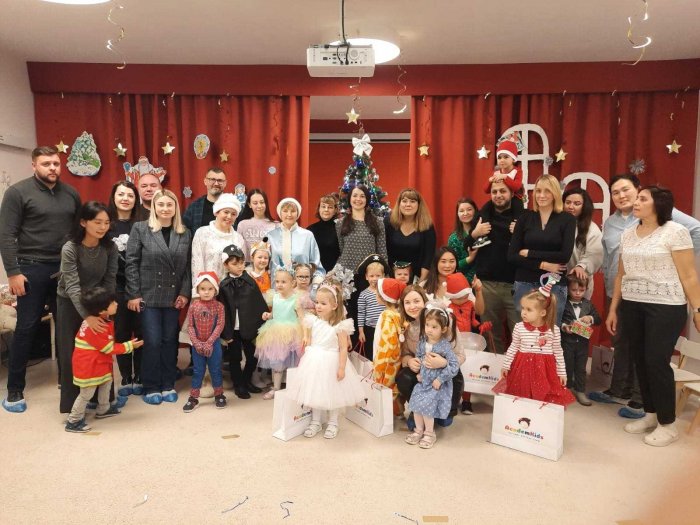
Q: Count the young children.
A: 15